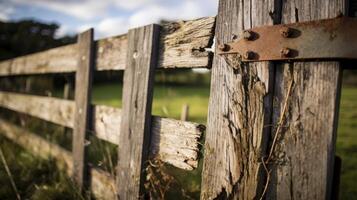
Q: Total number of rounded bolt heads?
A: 5